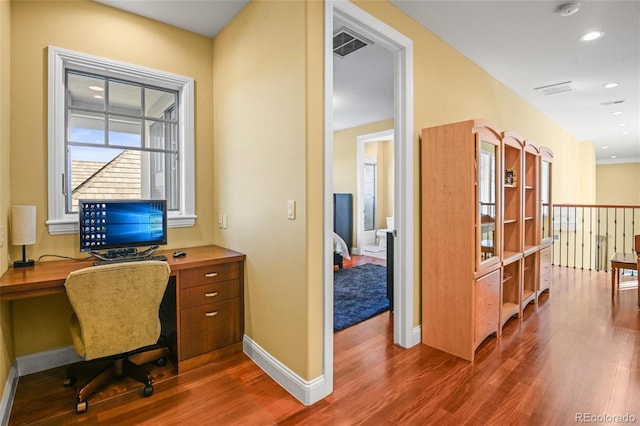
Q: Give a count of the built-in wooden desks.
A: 1